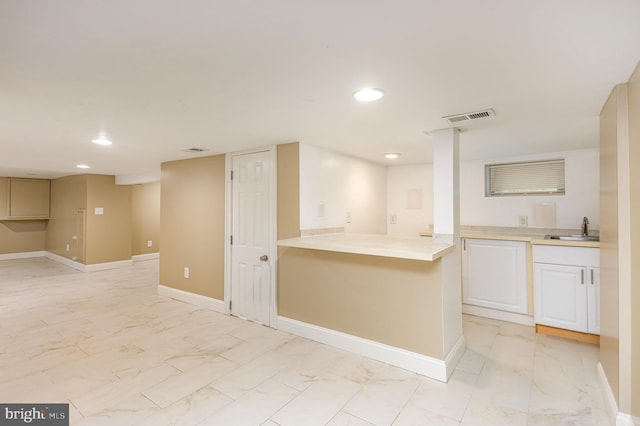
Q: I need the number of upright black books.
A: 0